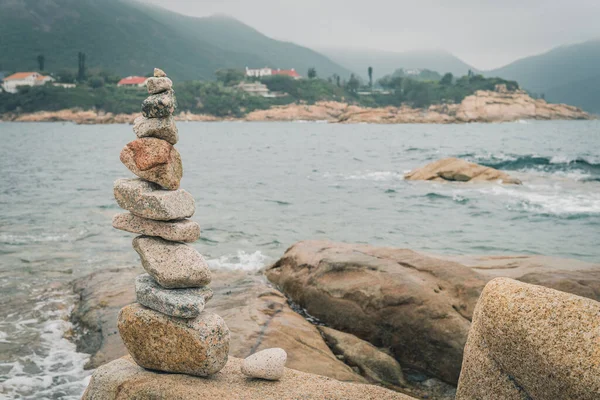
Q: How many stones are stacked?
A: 10